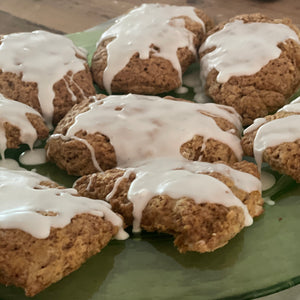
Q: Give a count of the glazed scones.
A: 8